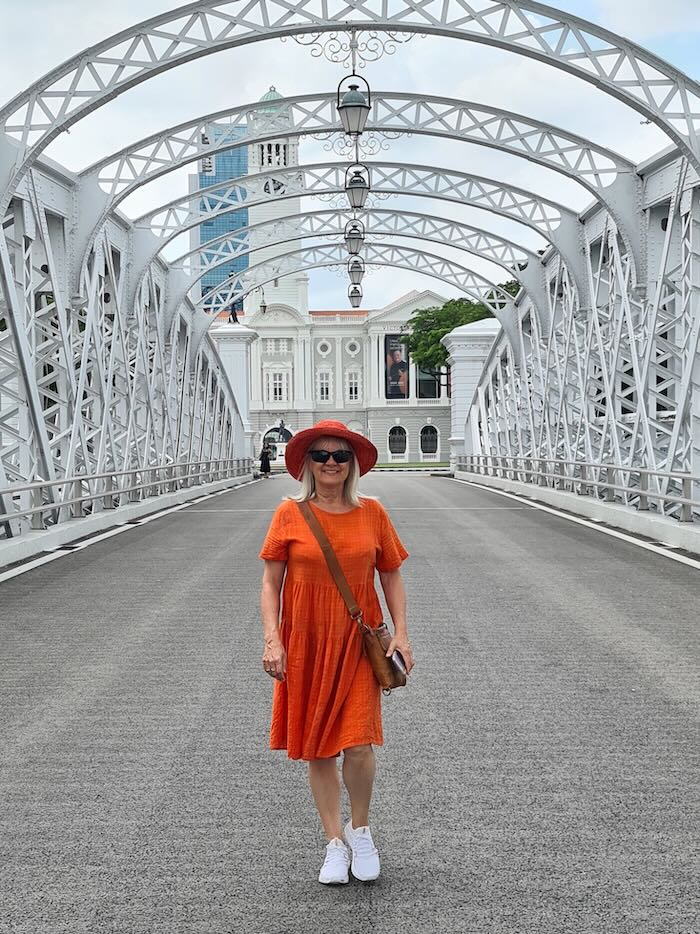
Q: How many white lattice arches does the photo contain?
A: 5